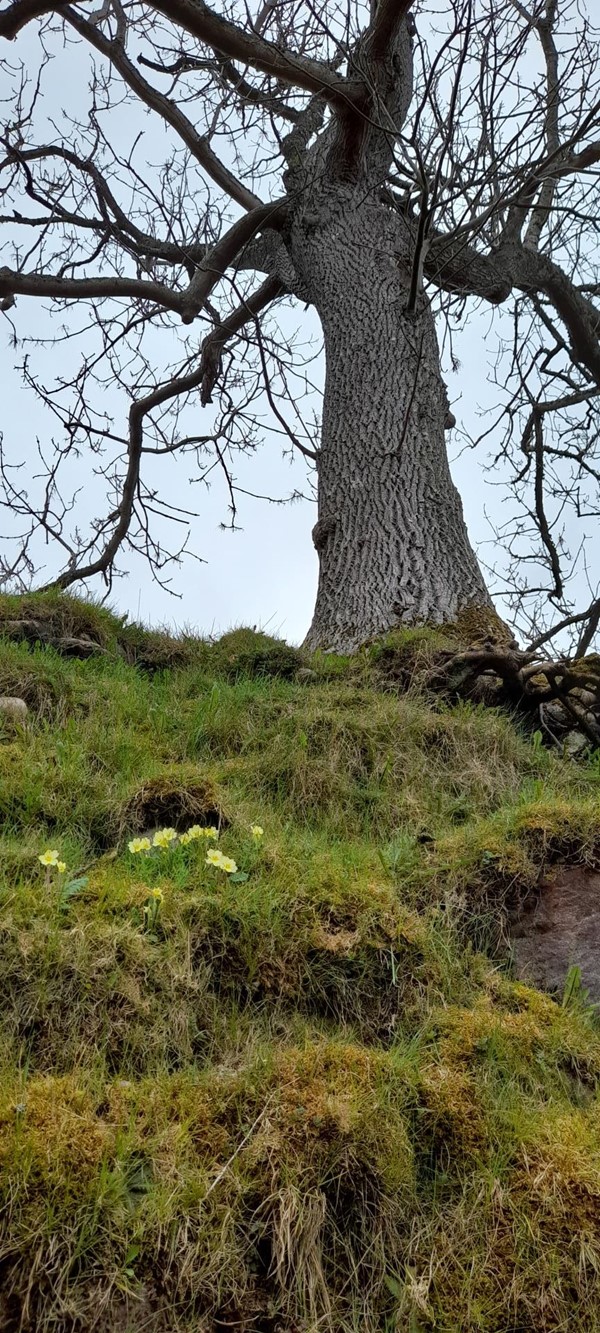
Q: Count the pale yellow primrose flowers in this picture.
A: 13